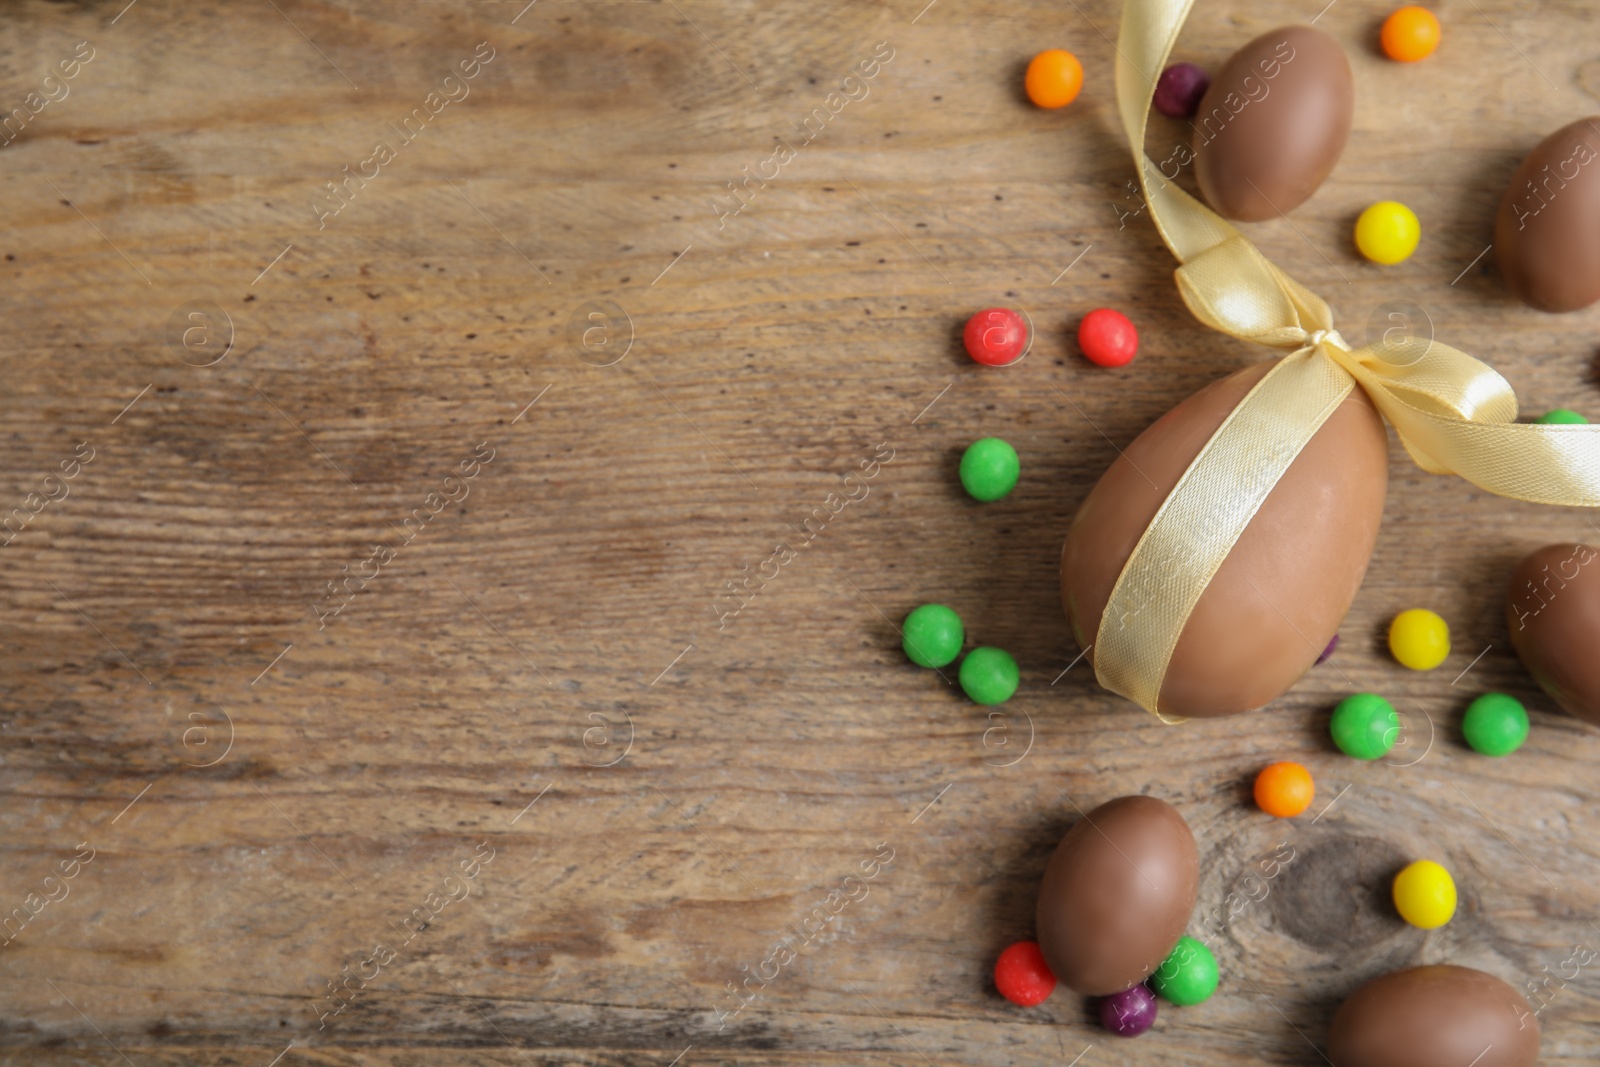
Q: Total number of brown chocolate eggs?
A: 6